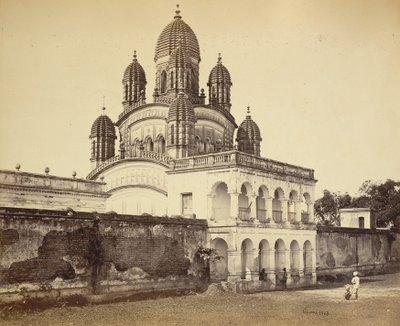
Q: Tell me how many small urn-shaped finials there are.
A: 4